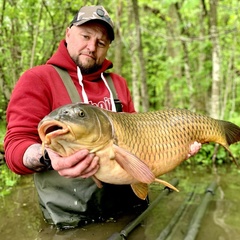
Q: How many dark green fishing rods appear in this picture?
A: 3